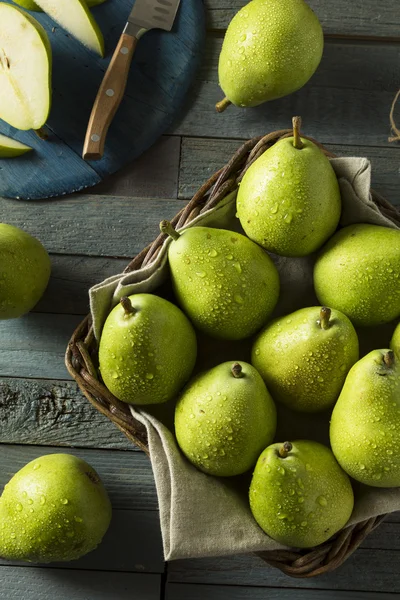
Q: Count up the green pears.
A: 12